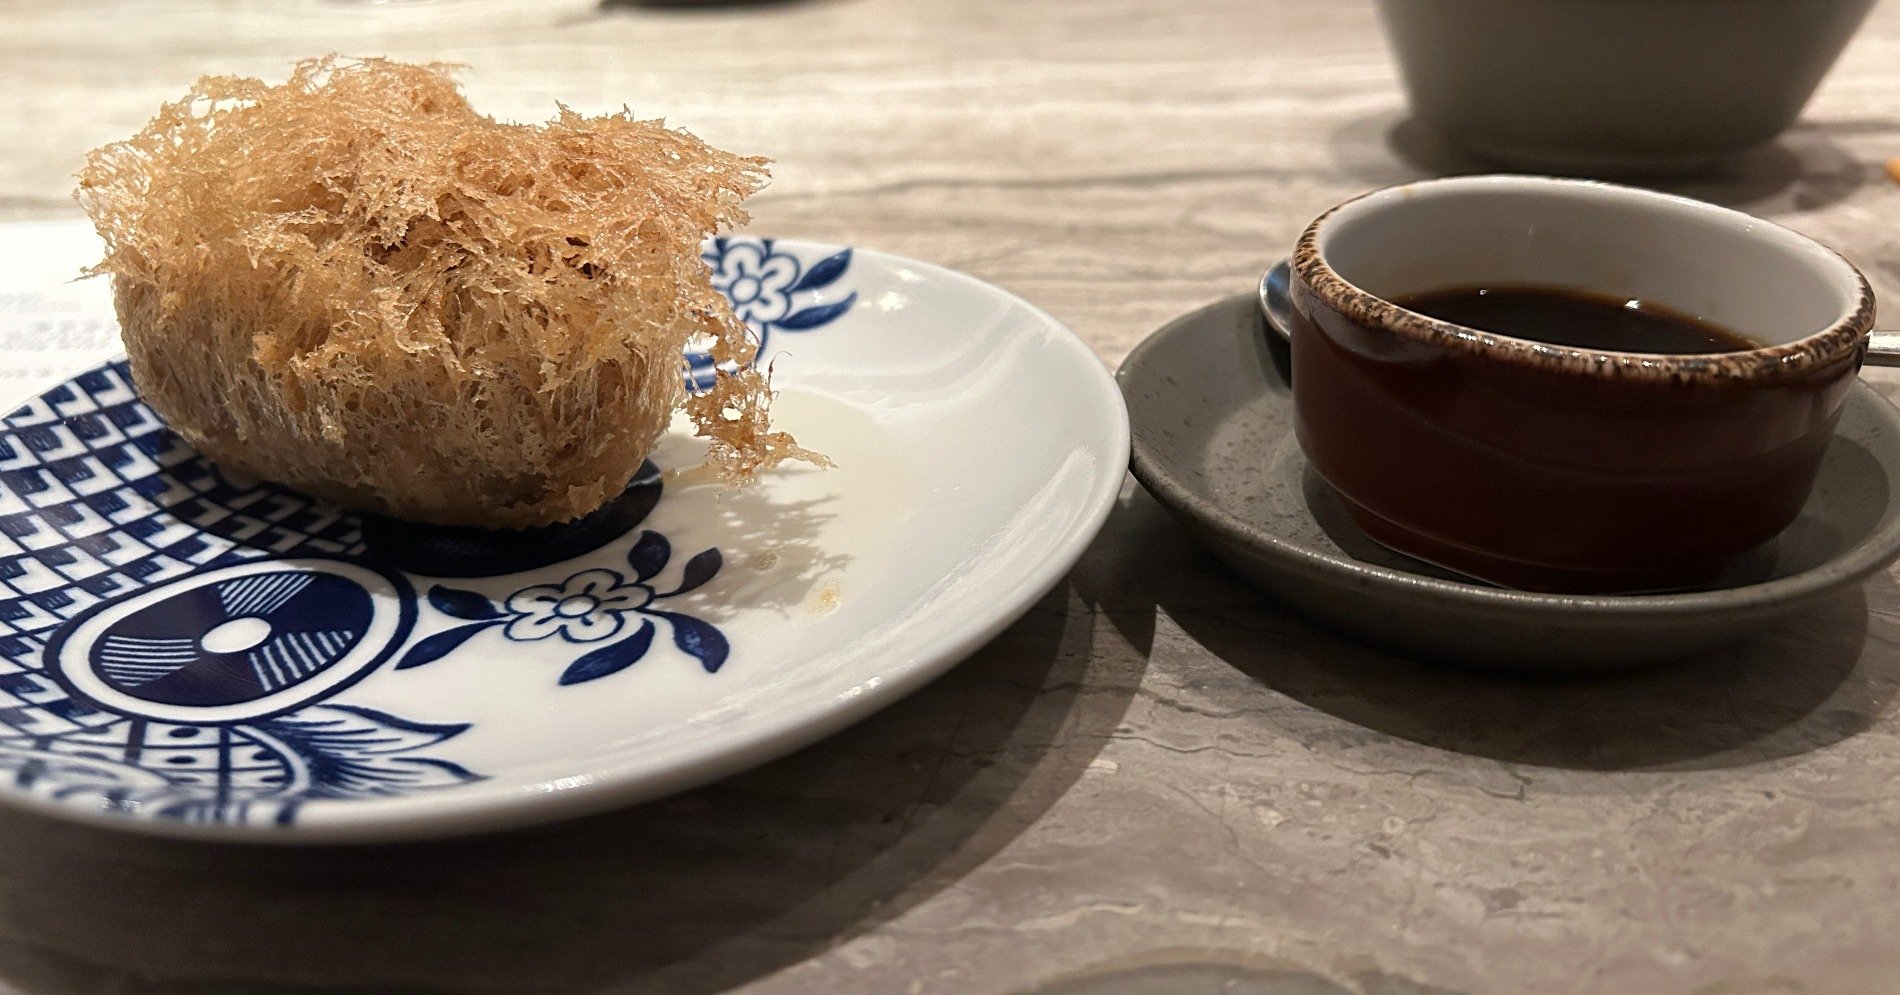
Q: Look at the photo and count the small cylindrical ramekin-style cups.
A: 1